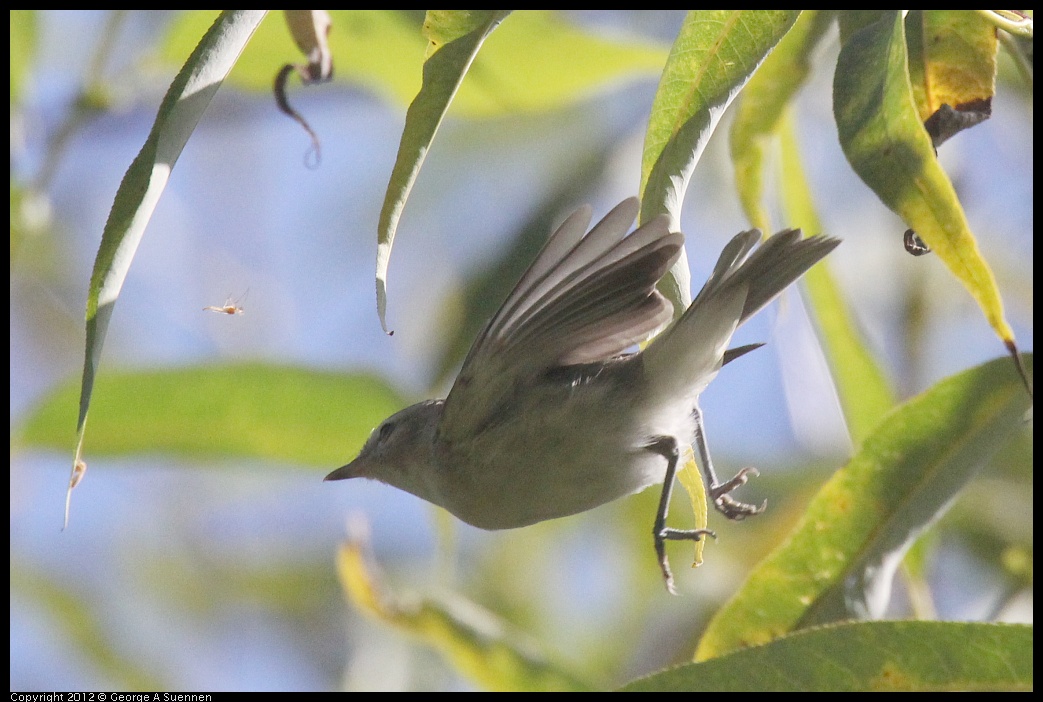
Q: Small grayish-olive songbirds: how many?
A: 1